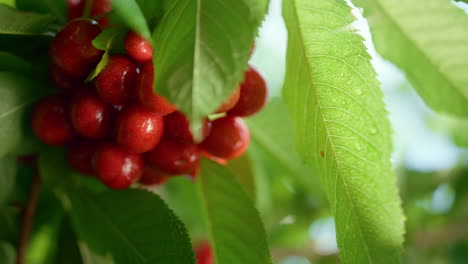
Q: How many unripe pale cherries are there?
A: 0